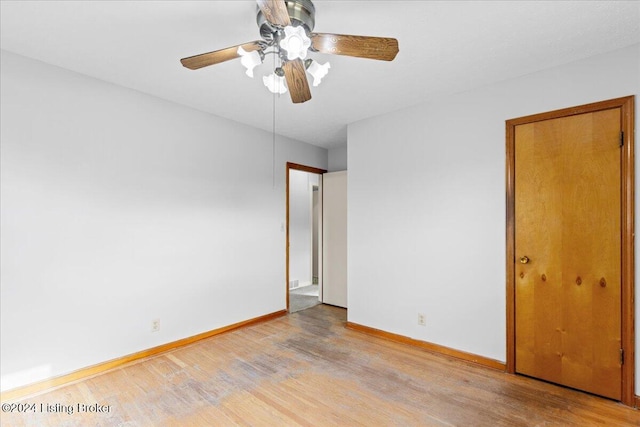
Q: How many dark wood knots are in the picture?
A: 4